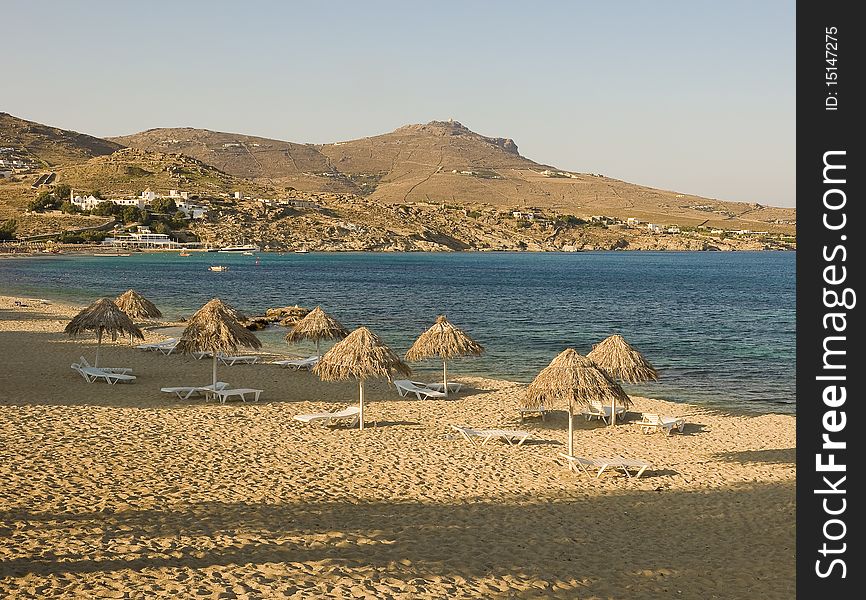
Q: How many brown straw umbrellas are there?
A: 8